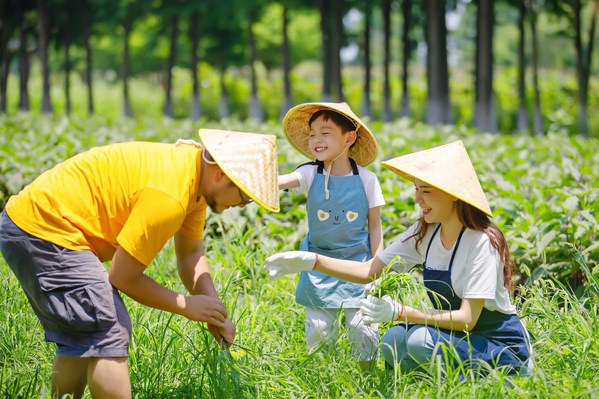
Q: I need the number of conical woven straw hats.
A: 3